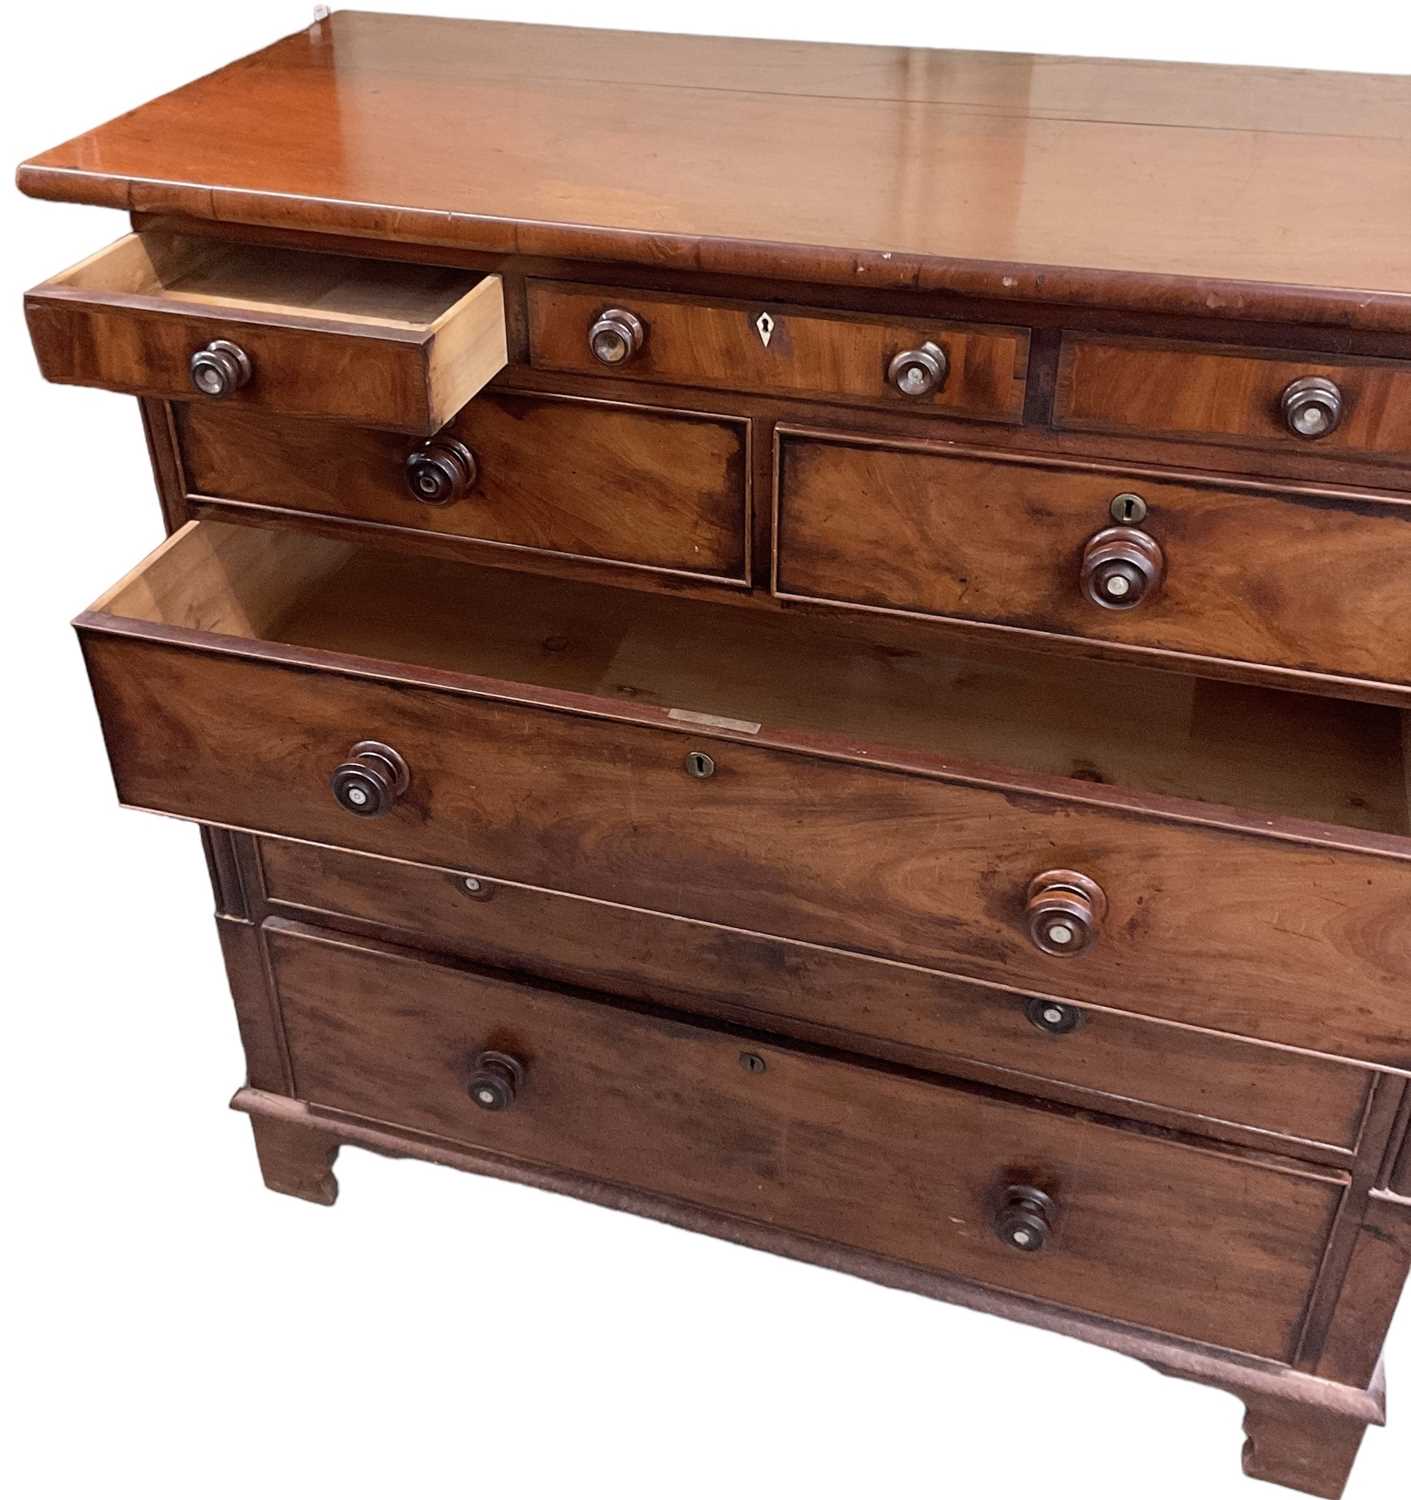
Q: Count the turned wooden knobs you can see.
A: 12